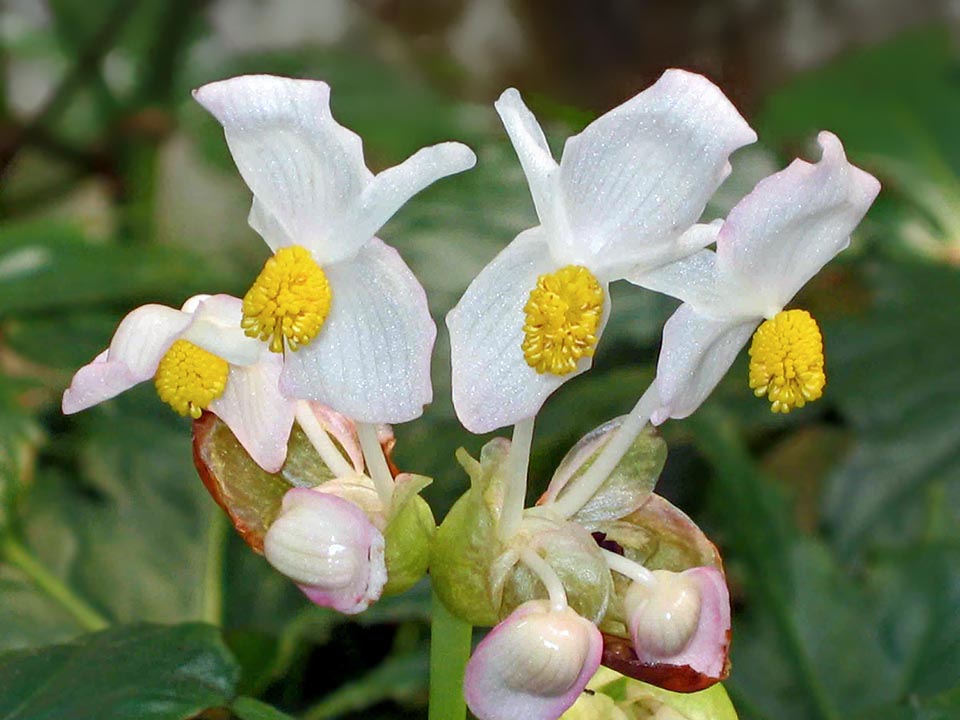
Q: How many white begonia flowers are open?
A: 4